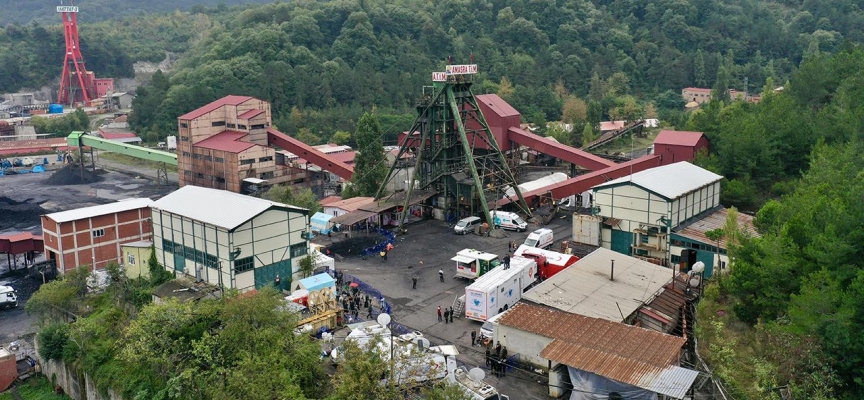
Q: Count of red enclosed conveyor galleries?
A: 3